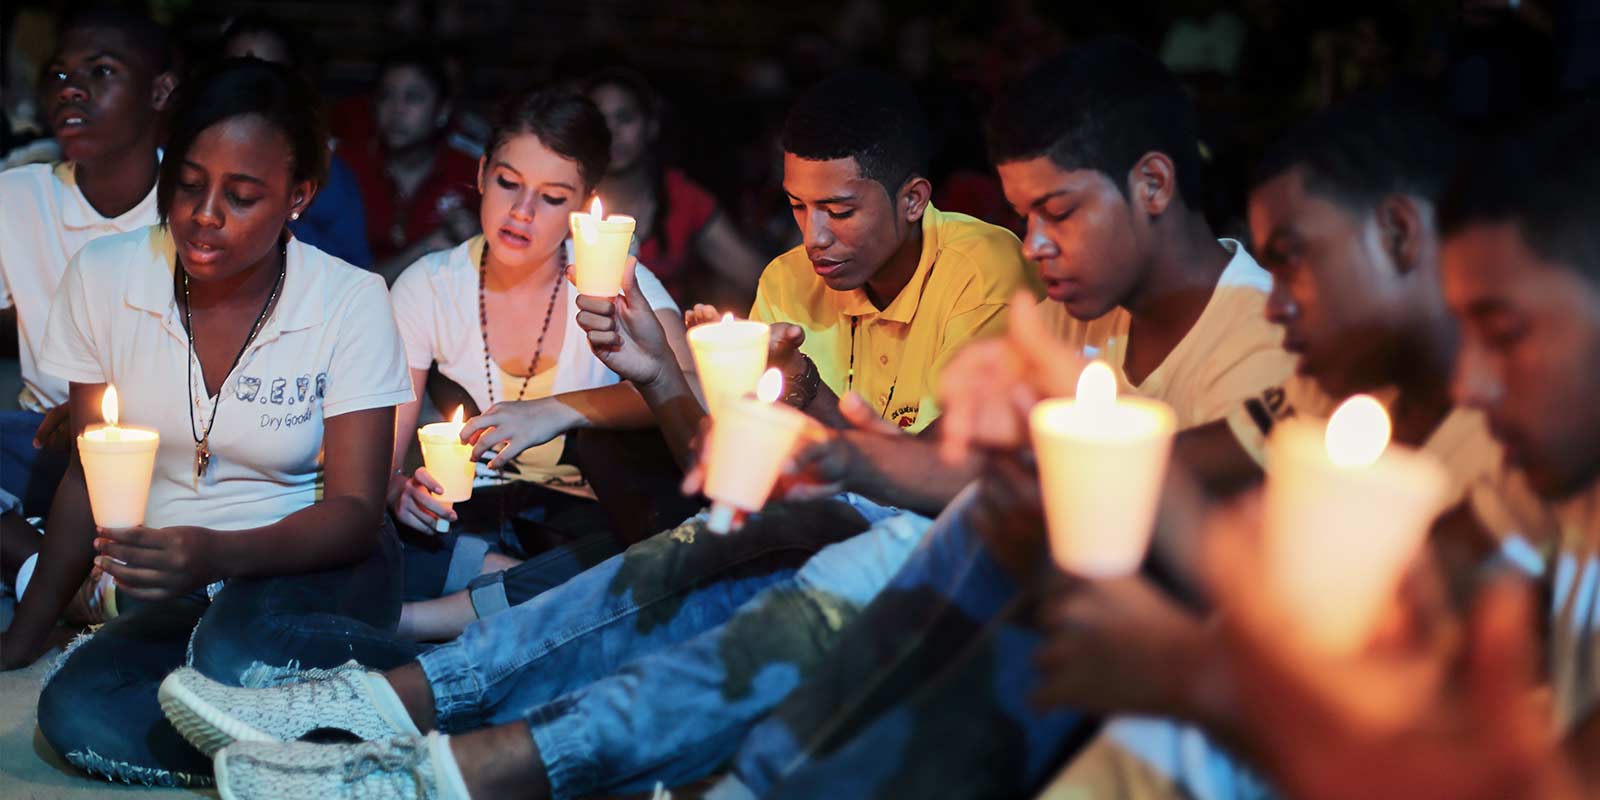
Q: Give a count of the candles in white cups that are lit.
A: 7